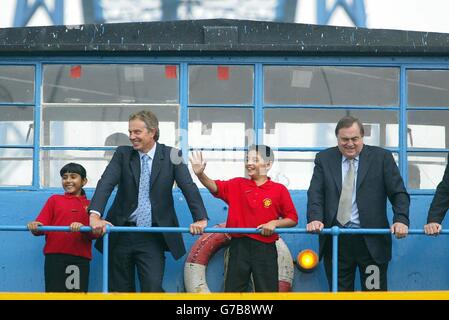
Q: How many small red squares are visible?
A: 3